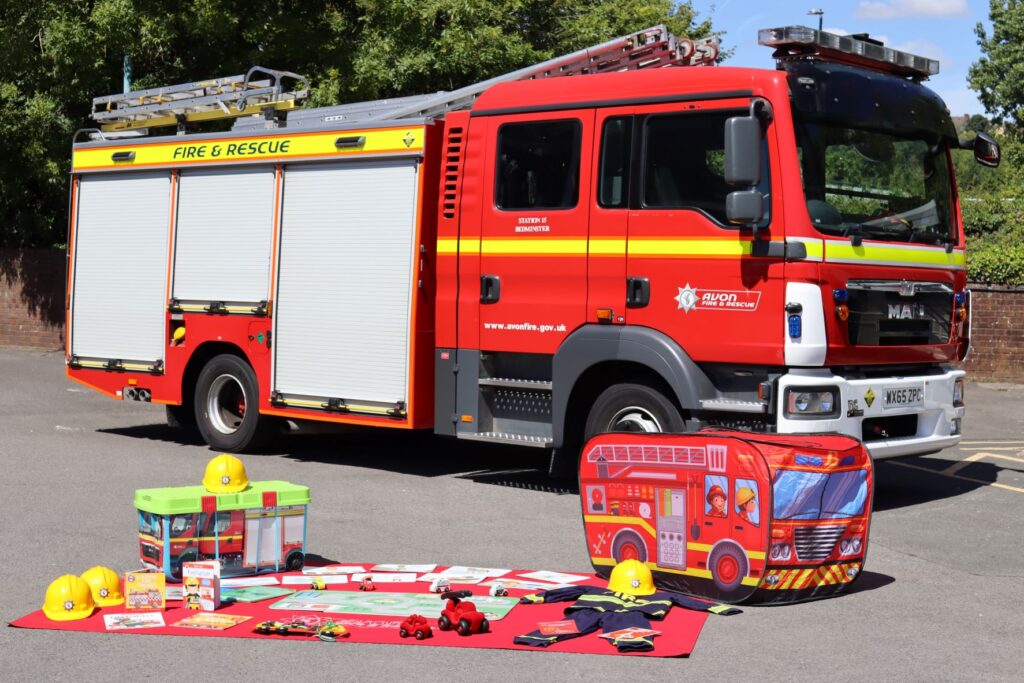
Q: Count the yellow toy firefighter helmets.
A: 4